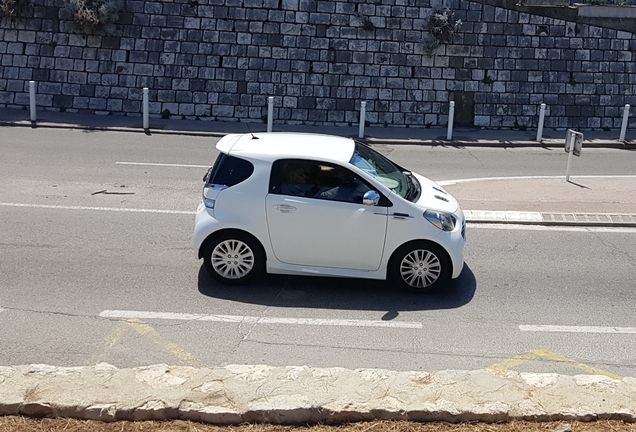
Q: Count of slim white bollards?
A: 7